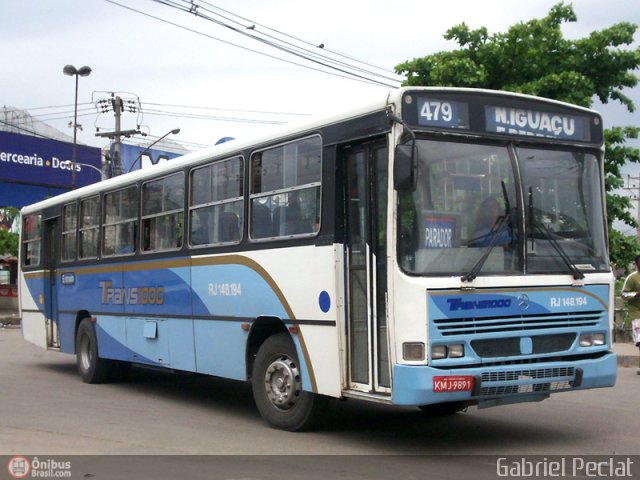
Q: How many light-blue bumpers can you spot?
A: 1